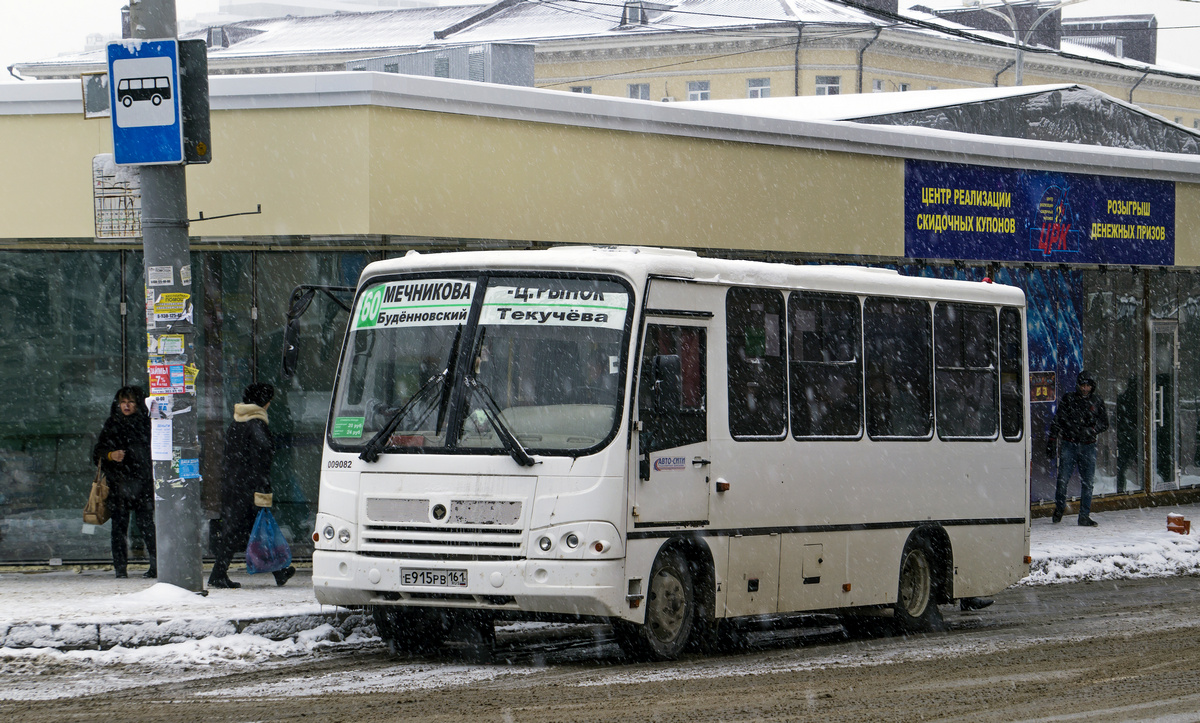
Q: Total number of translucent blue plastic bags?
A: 1